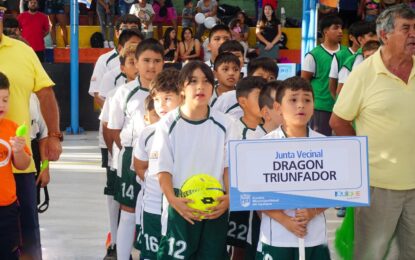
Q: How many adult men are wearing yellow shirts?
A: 2